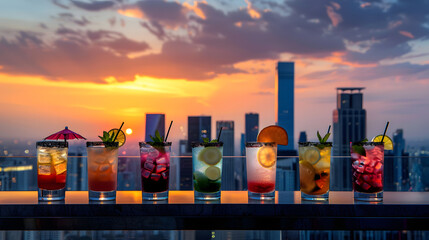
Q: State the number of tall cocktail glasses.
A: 7